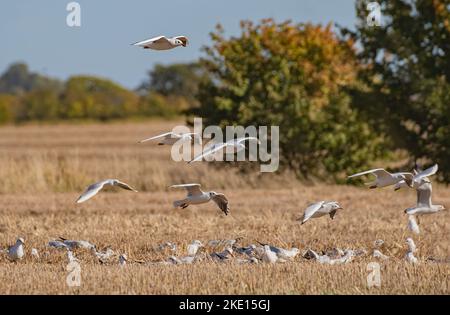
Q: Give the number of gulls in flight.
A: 9